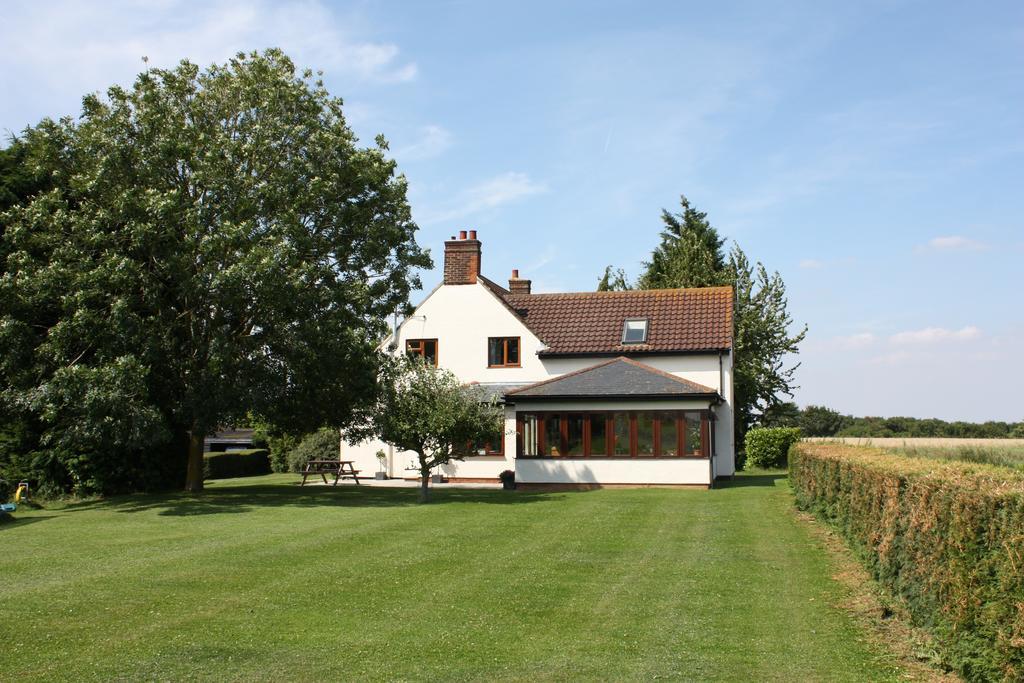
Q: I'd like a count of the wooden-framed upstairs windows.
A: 2